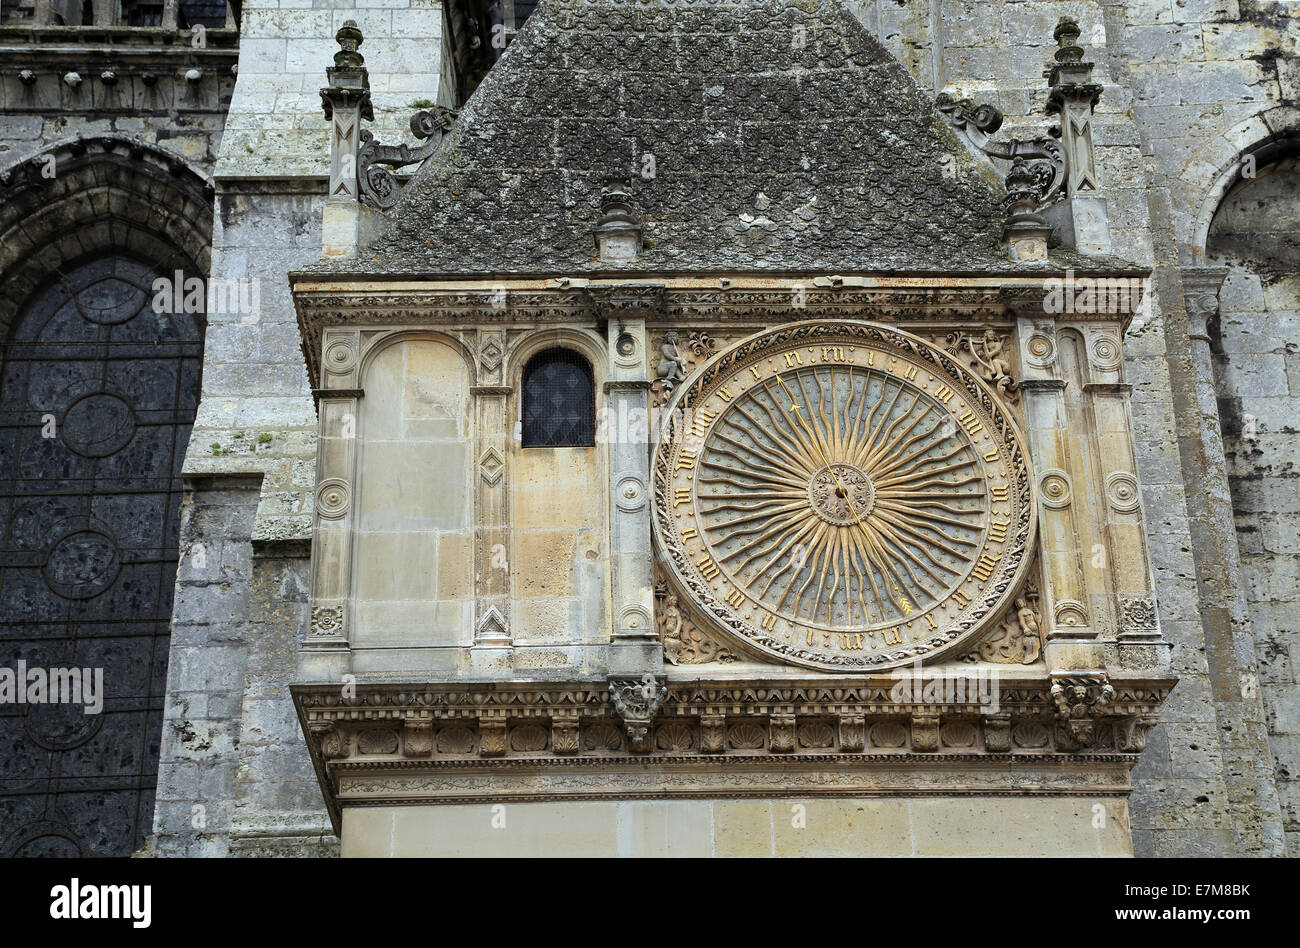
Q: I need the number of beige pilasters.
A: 5